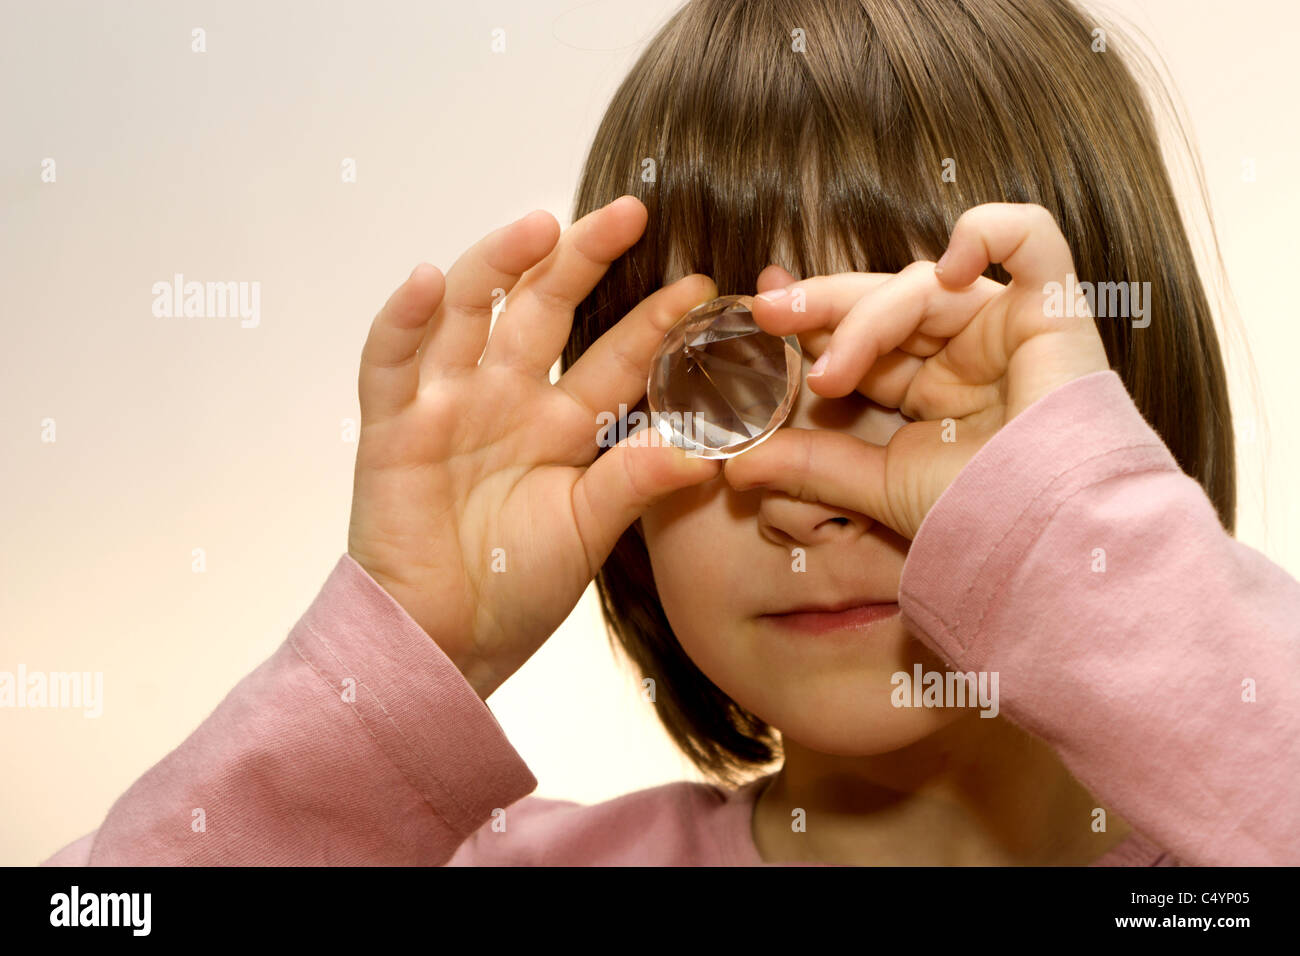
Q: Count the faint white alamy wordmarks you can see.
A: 5